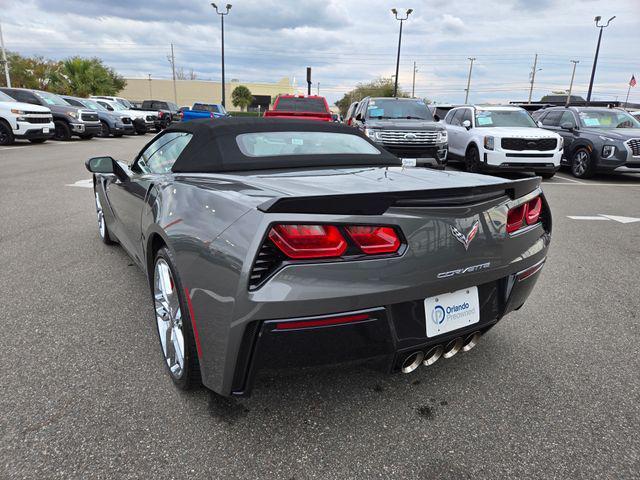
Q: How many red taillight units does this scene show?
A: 4